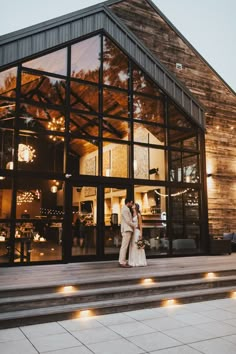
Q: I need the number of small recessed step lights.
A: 6